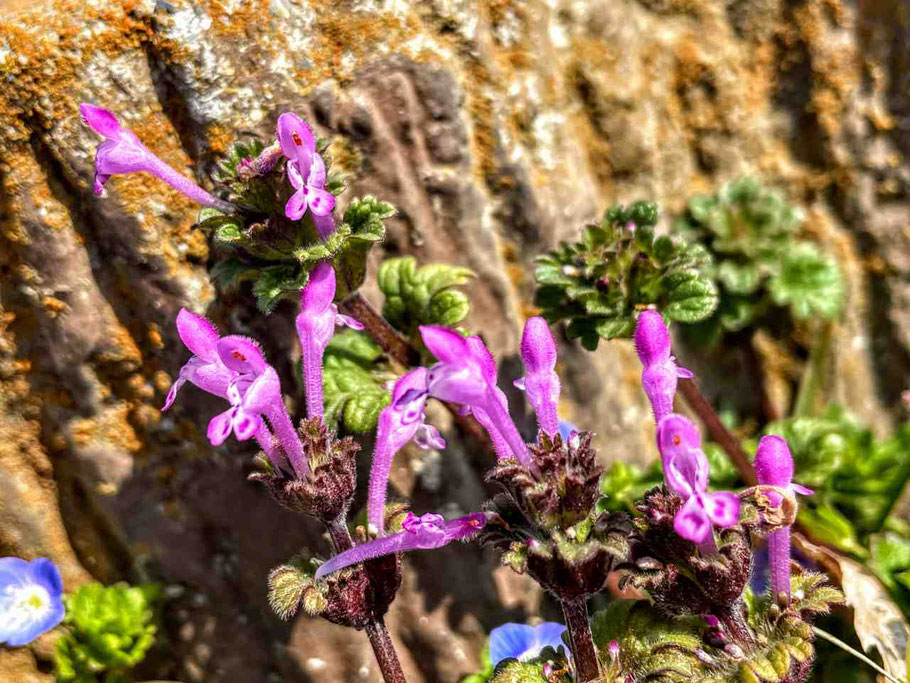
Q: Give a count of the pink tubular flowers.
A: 13